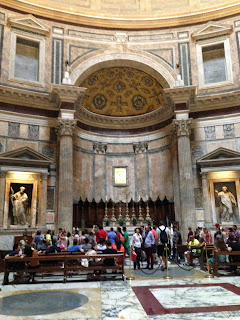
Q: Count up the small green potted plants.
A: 4